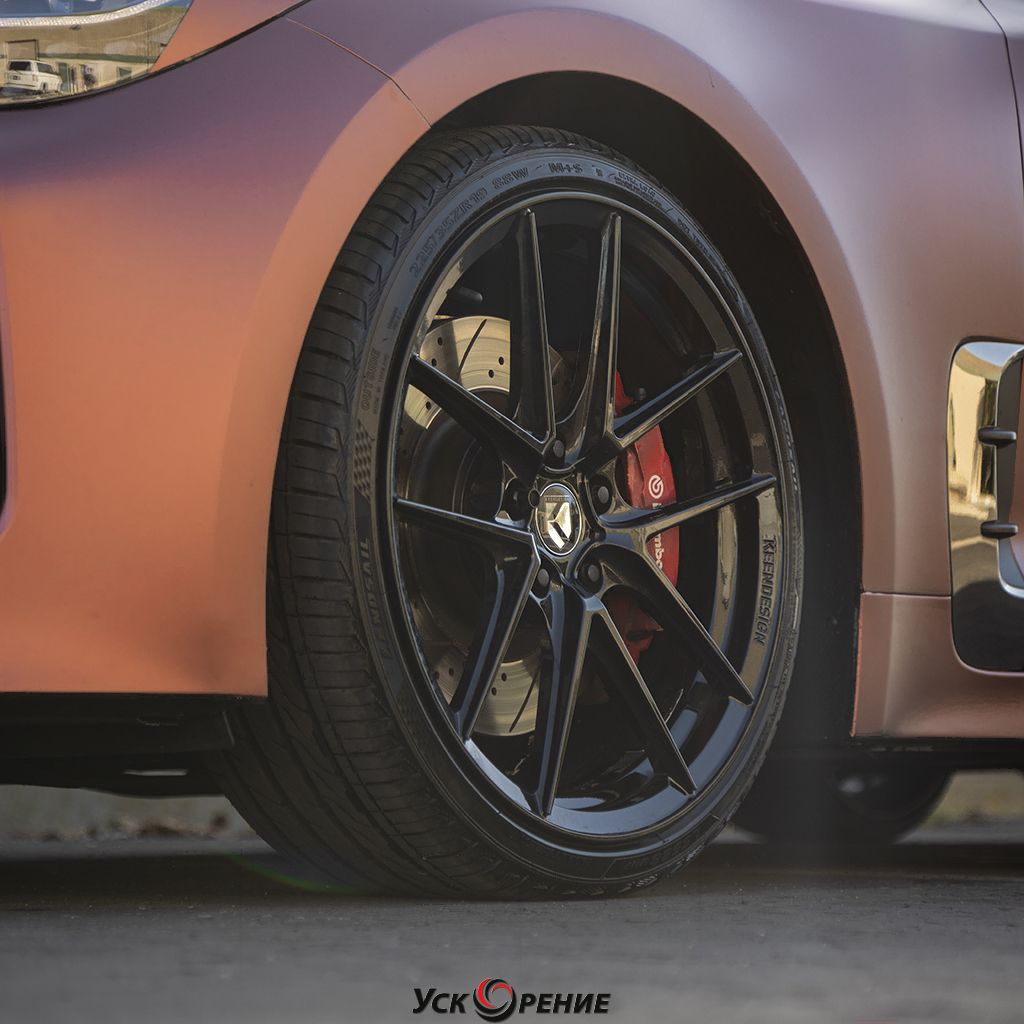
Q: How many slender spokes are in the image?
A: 10